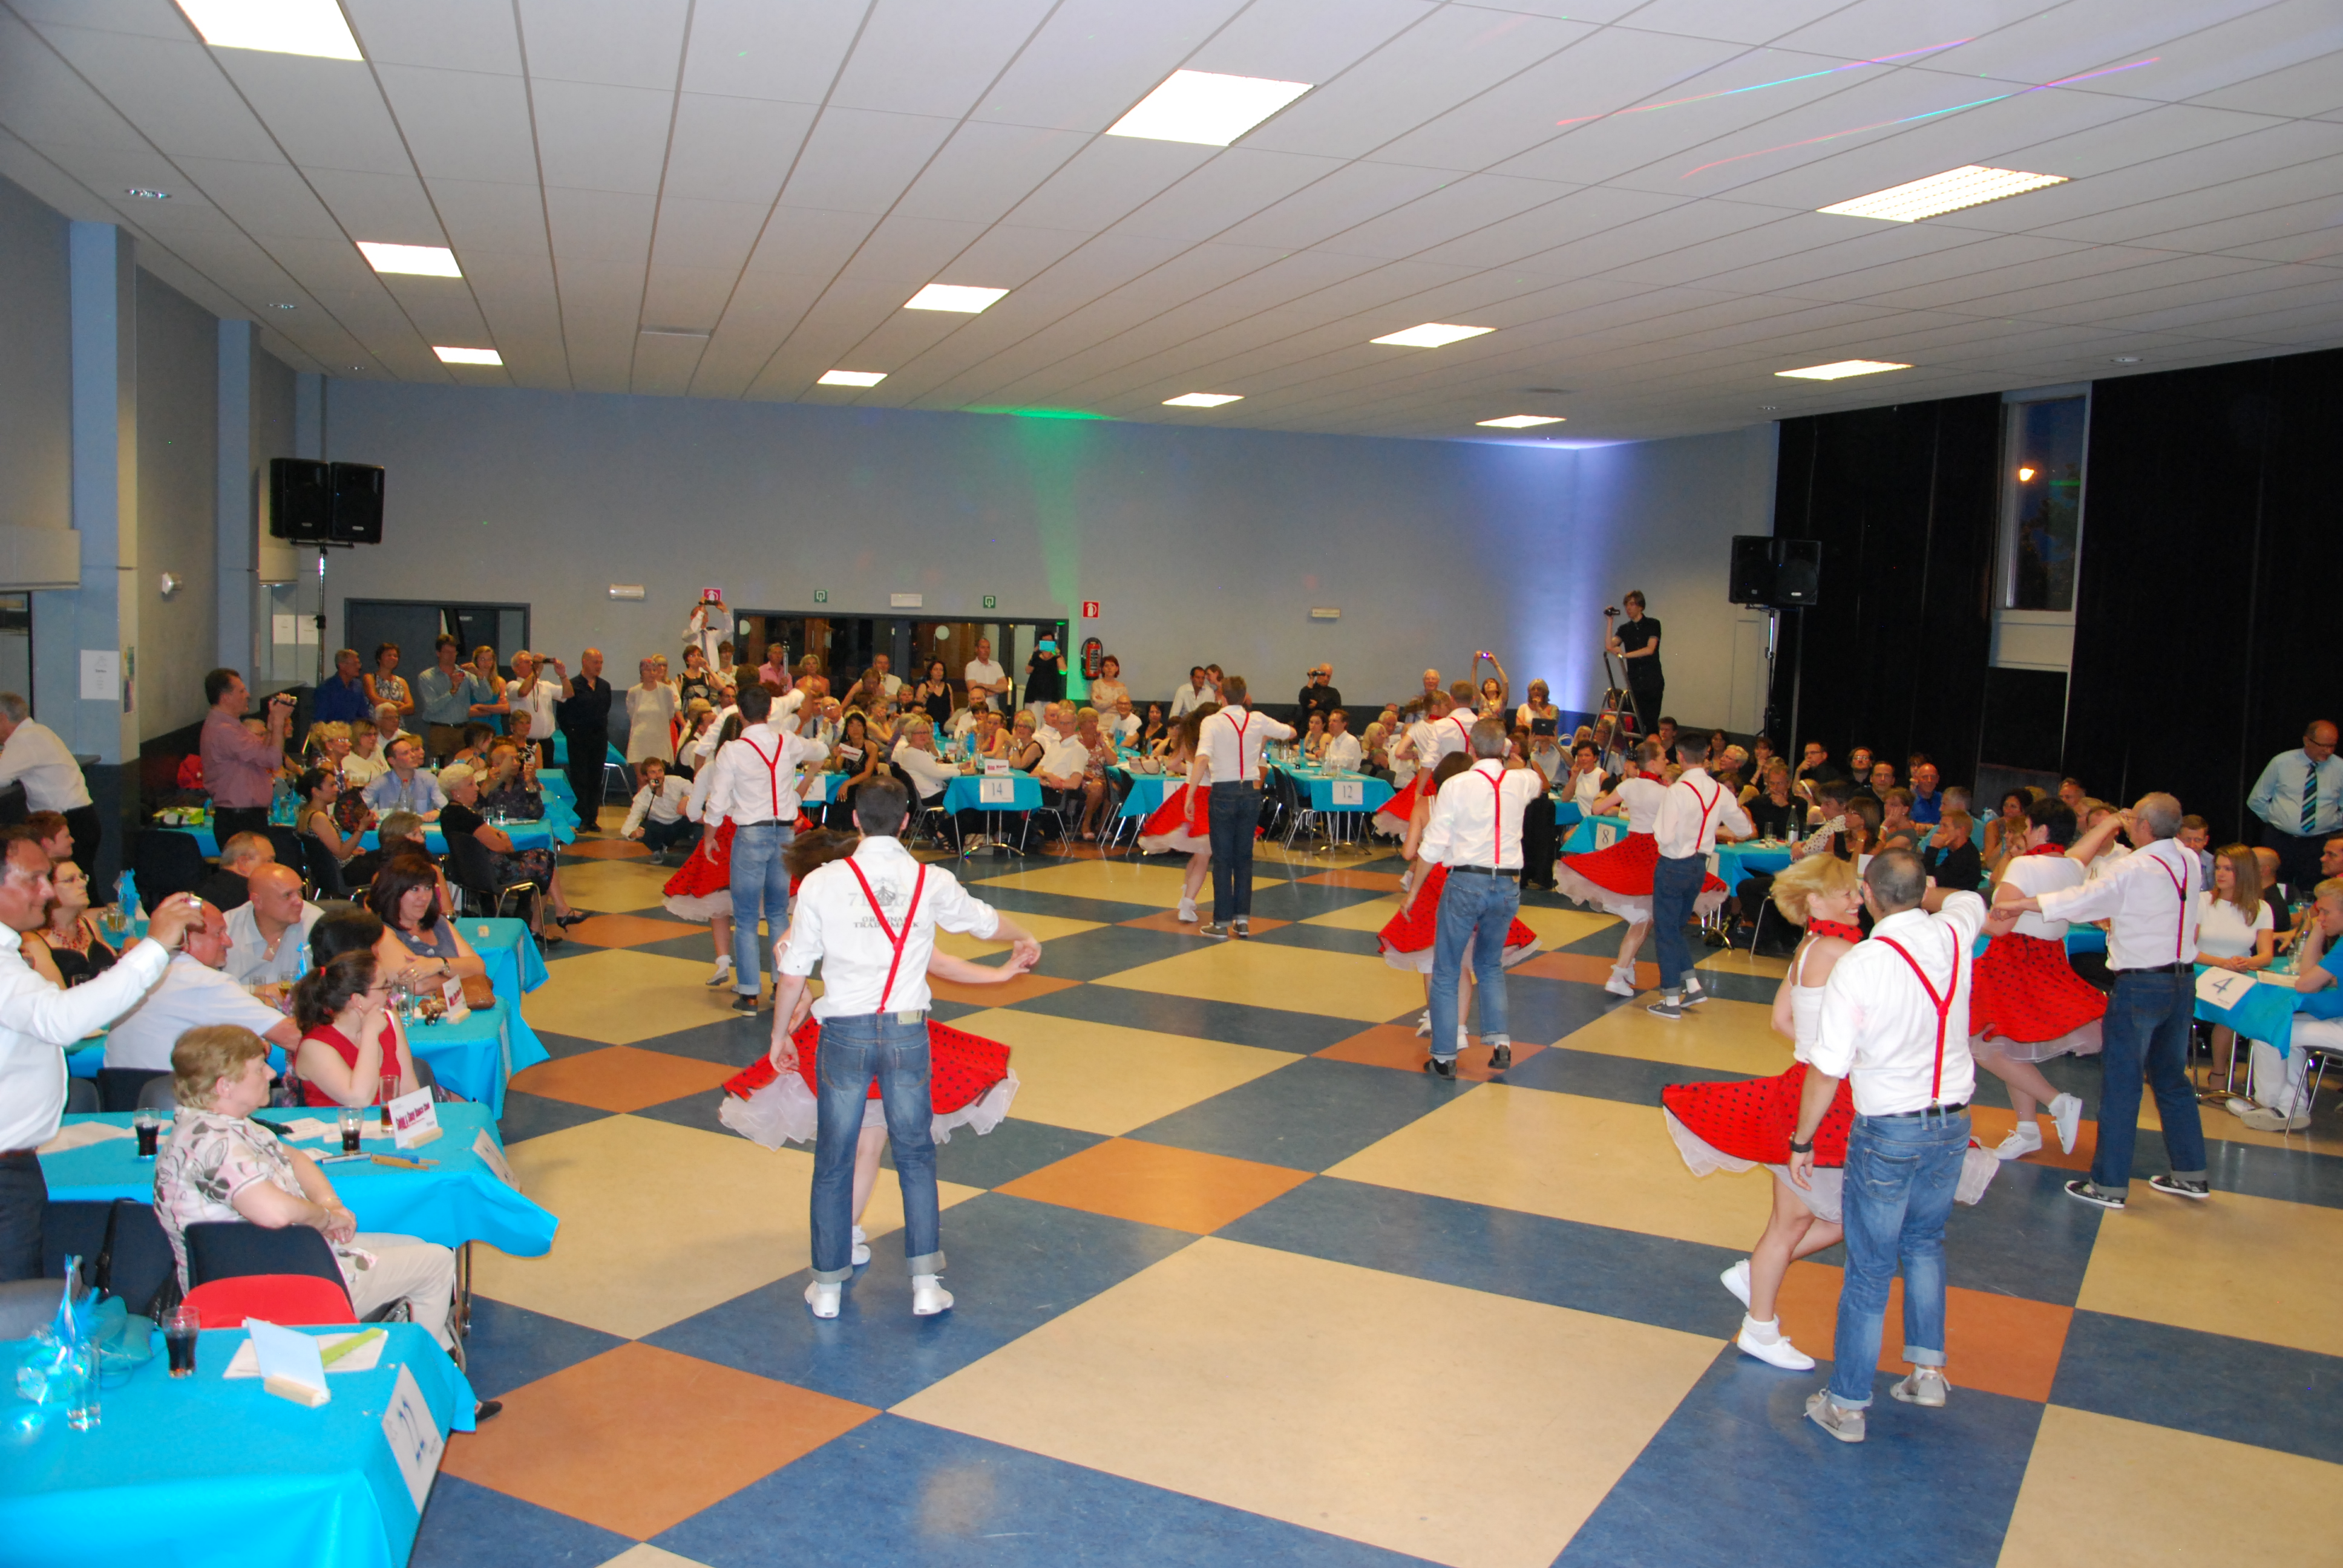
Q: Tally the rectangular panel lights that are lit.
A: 11